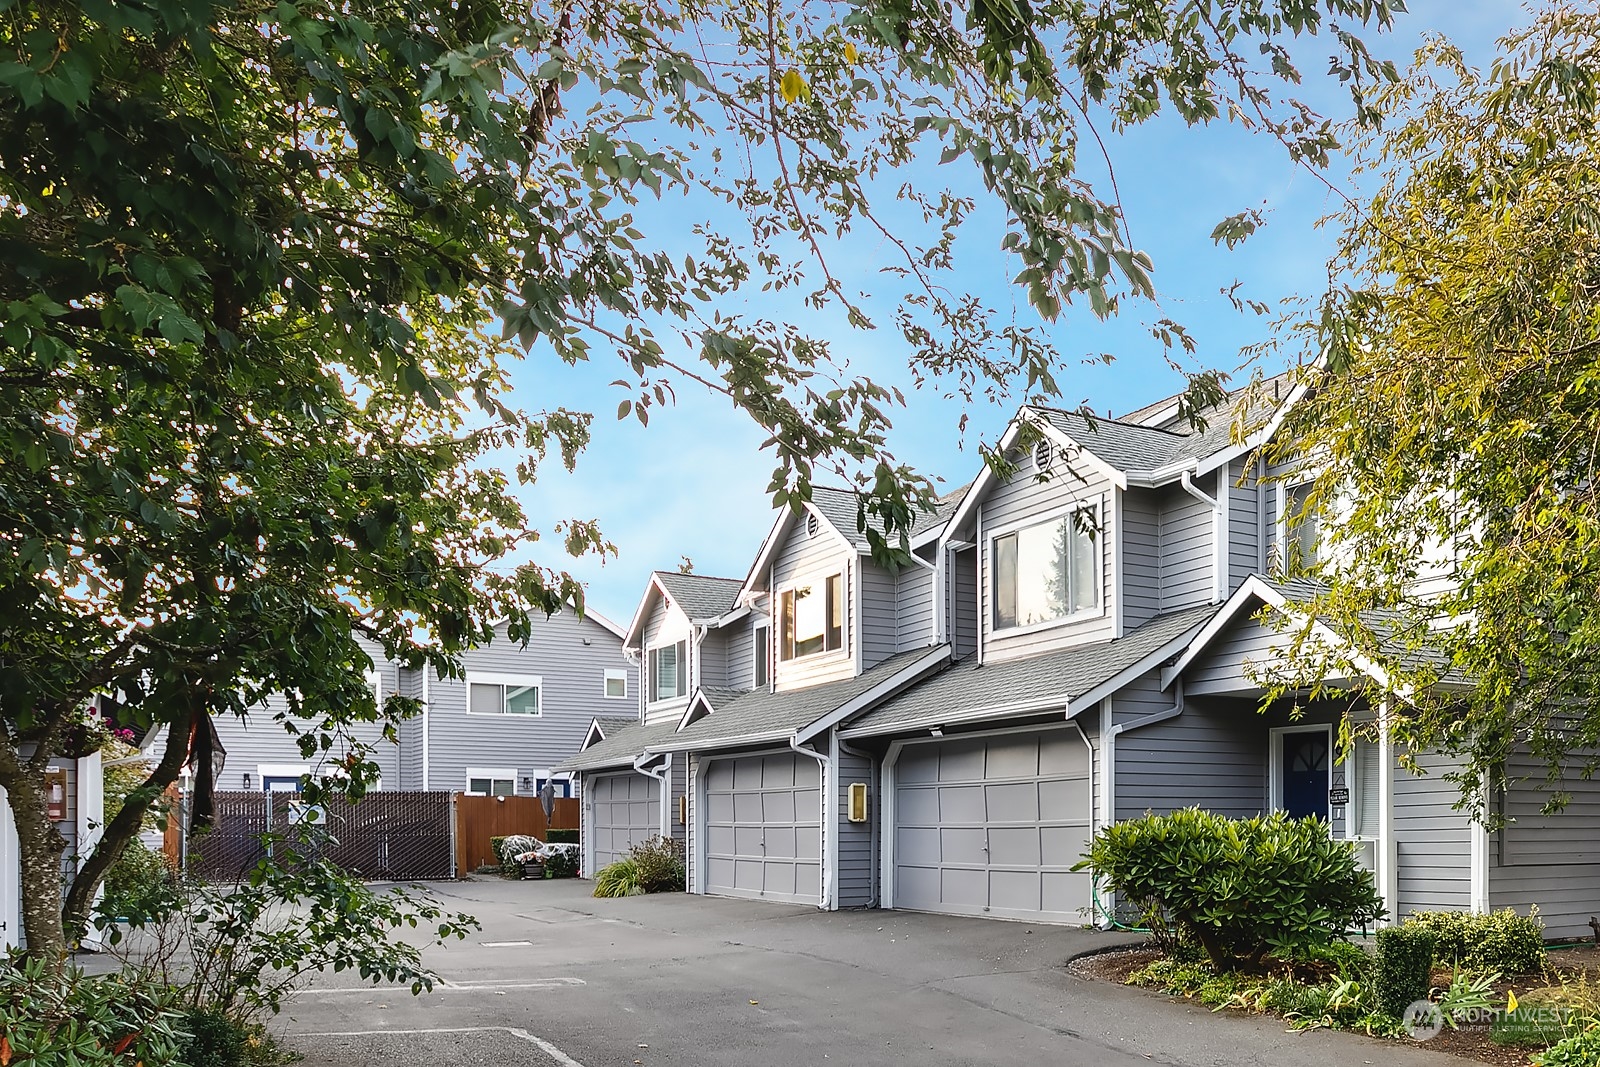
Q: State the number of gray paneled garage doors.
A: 3